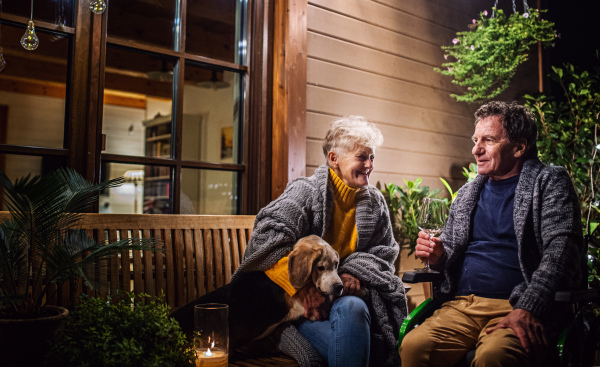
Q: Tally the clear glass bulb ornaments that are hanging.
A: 3